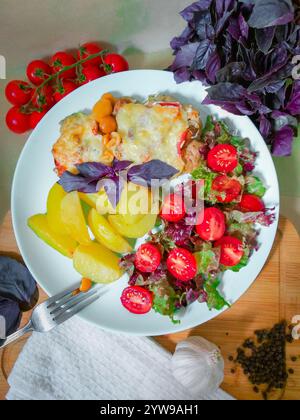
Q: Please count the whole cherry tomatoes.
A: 10